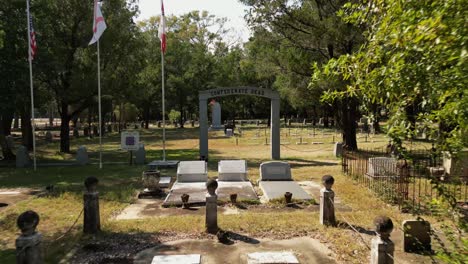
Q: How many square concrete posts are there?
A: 5